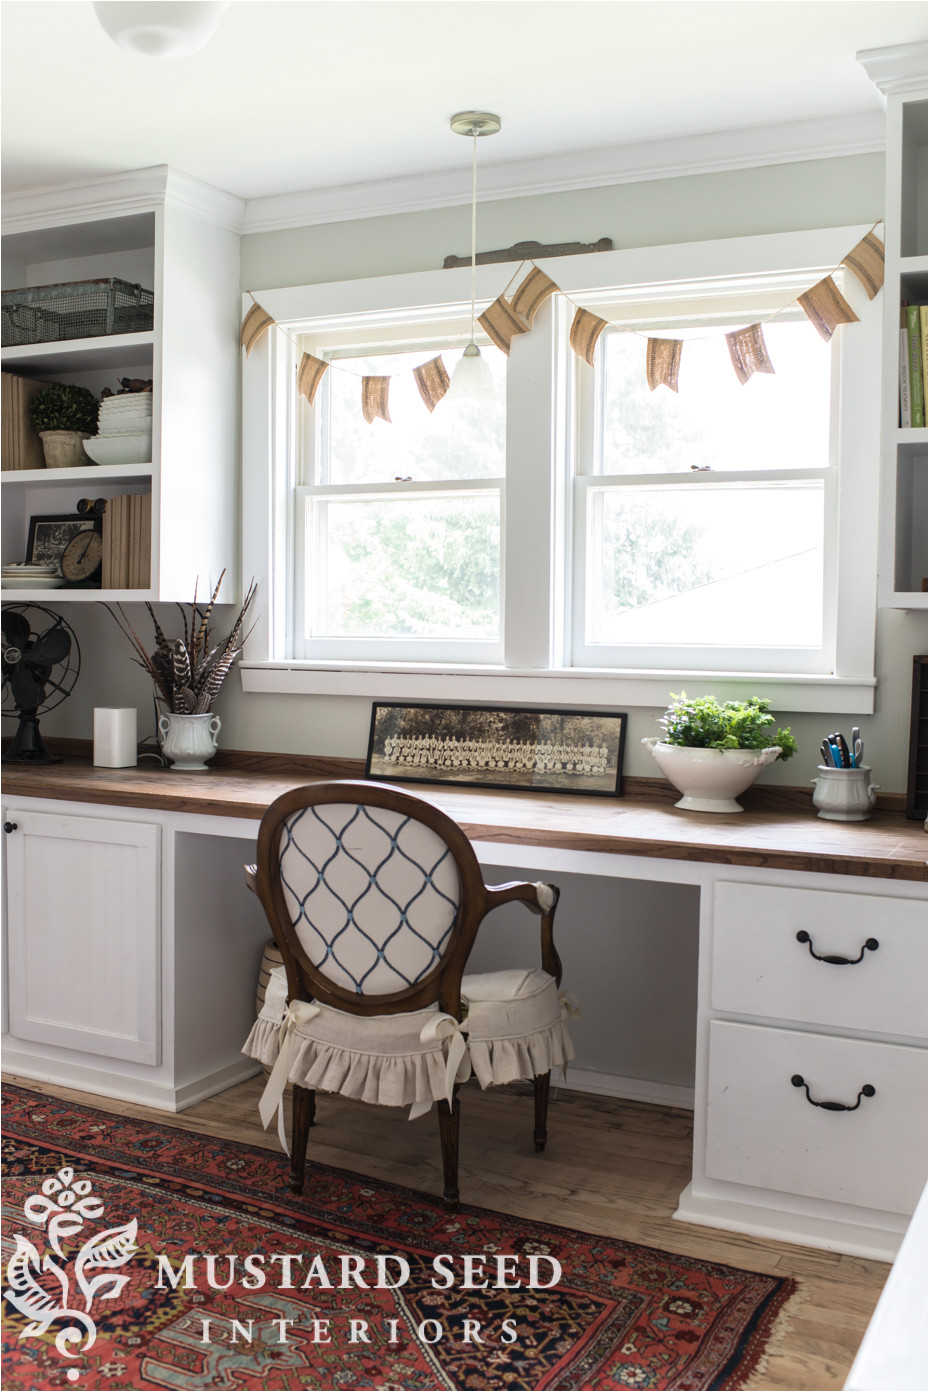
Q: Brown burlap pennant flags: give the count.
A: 11